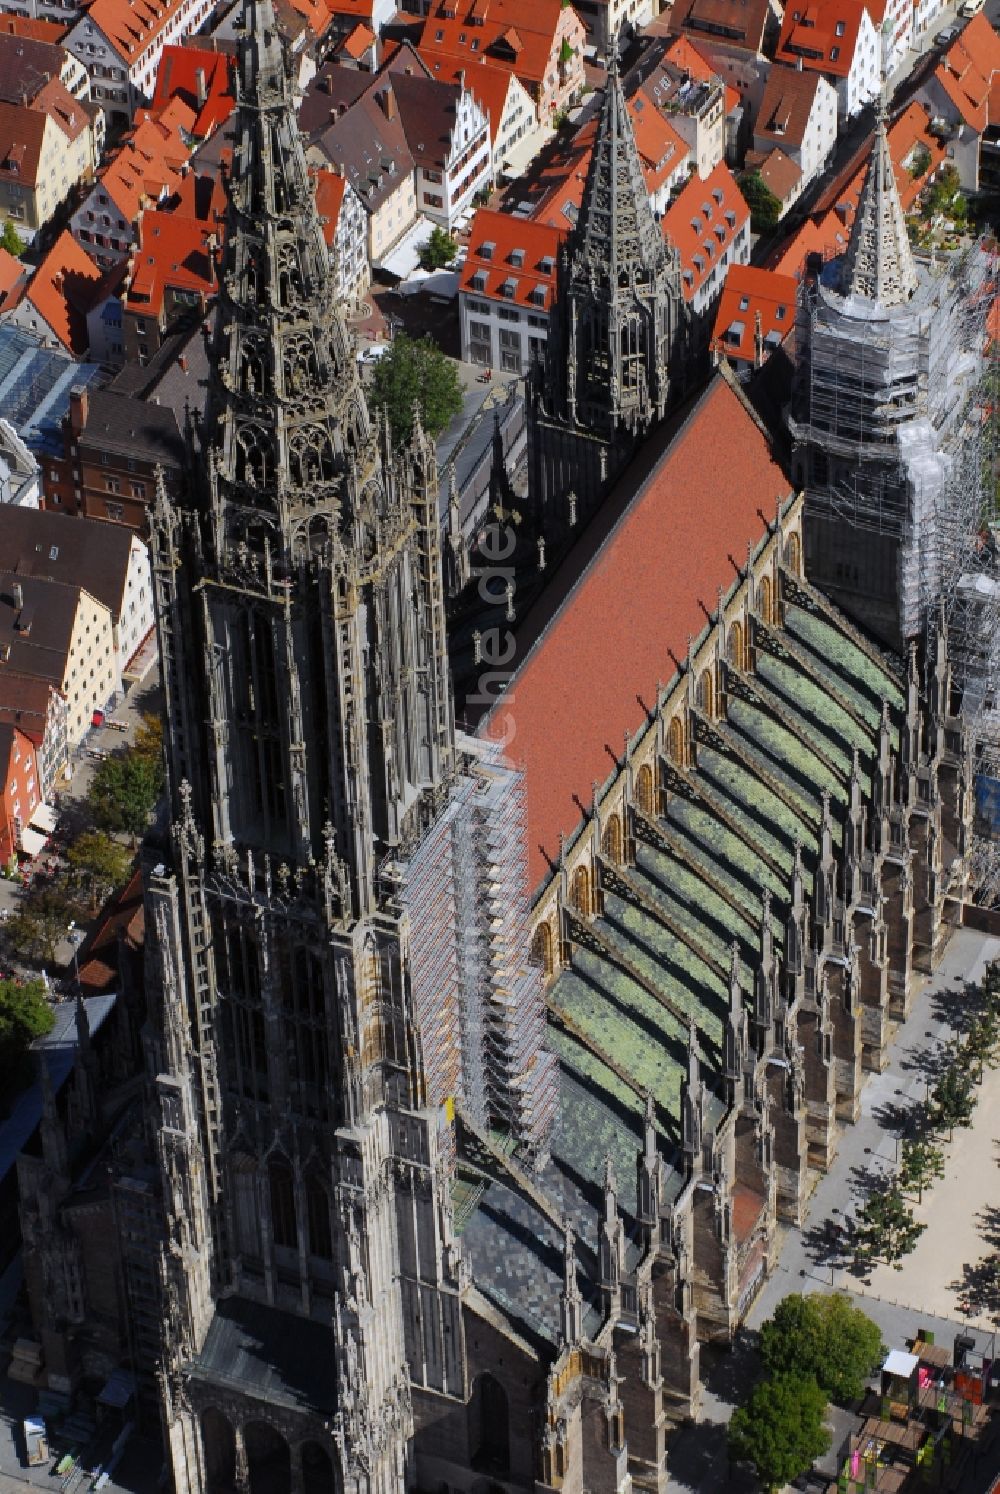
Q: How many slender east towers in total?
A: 2